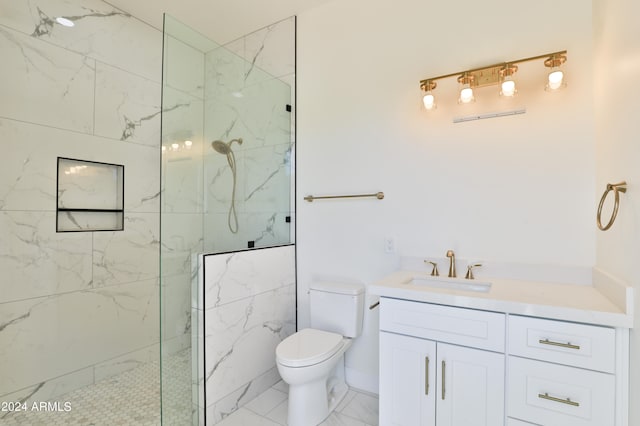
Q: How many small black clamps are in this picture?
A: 3